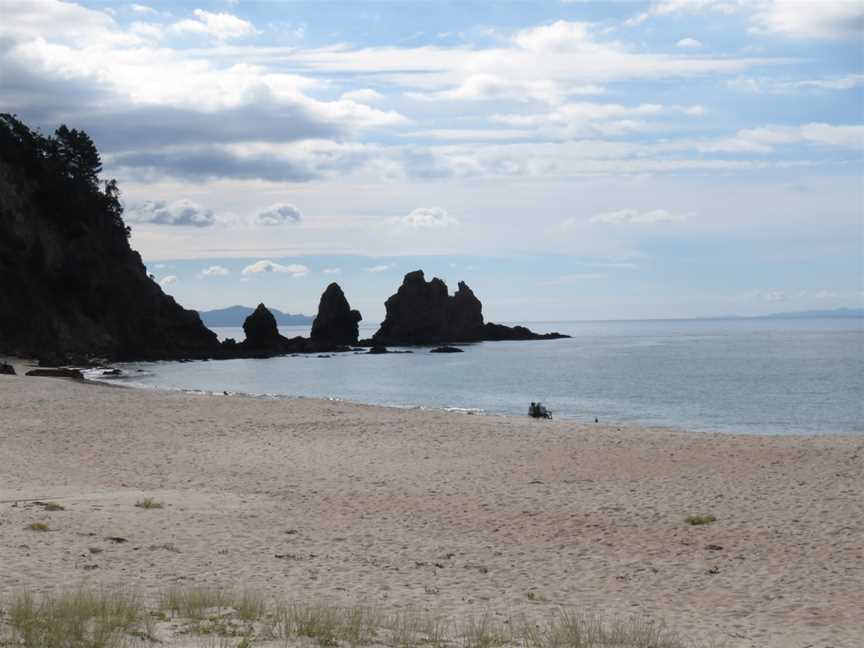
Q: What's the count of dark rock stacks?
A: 3